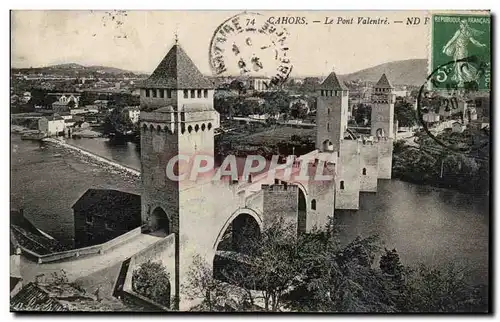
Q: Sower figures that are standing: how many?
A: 1